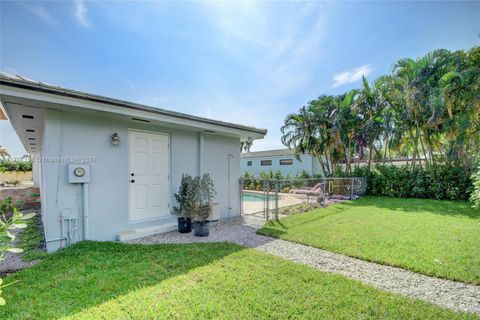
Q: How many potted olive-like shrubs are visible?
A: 2